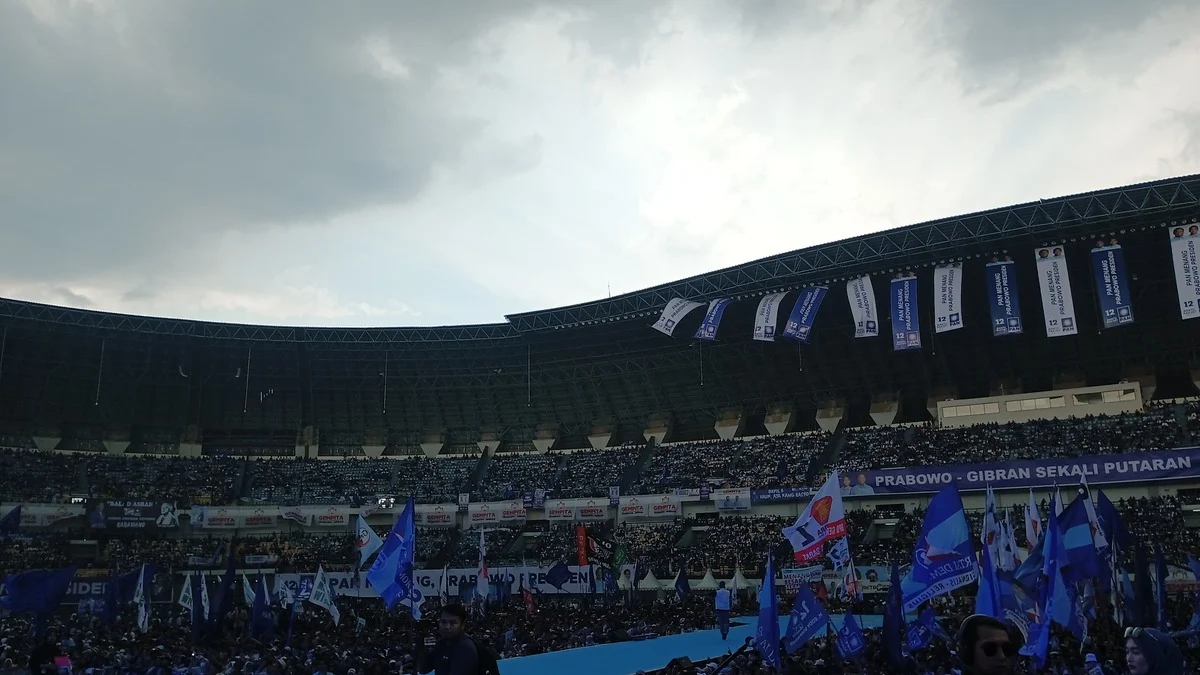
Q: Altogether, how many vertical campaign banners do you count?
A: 11